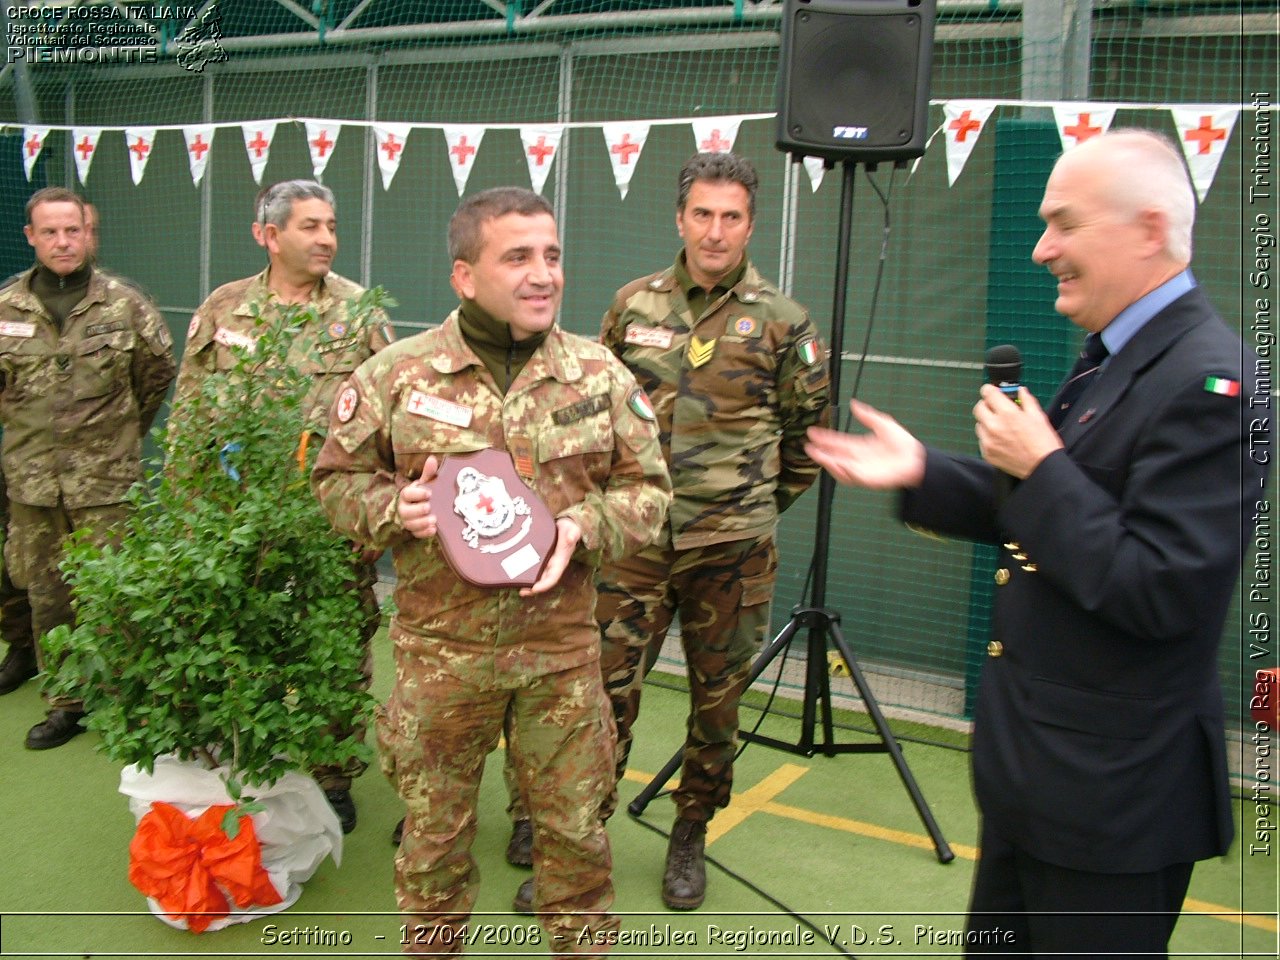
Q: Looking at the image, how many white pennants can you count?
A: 15